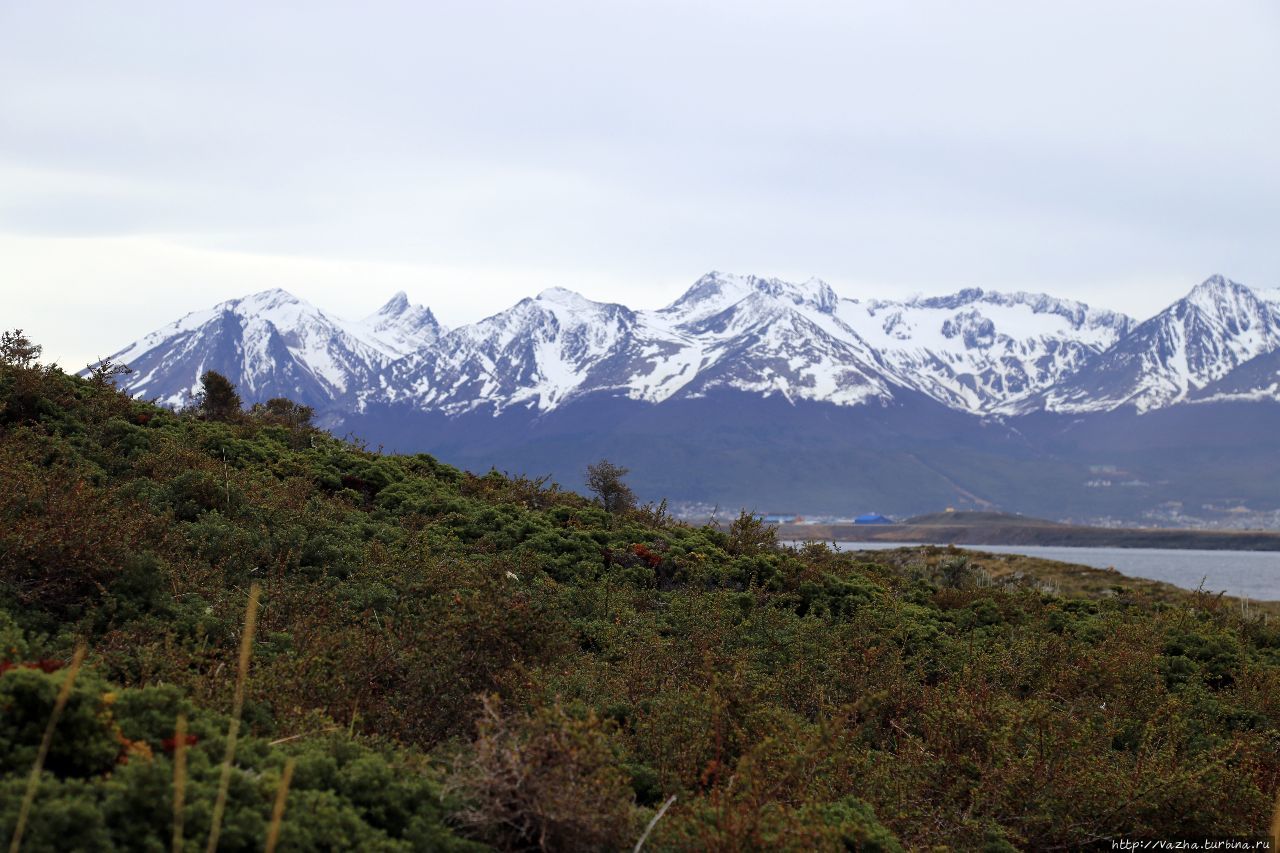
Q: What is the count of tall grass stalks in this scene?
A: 4